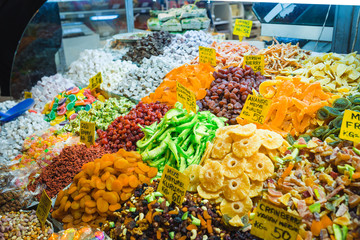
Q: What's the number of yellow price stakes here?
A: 12